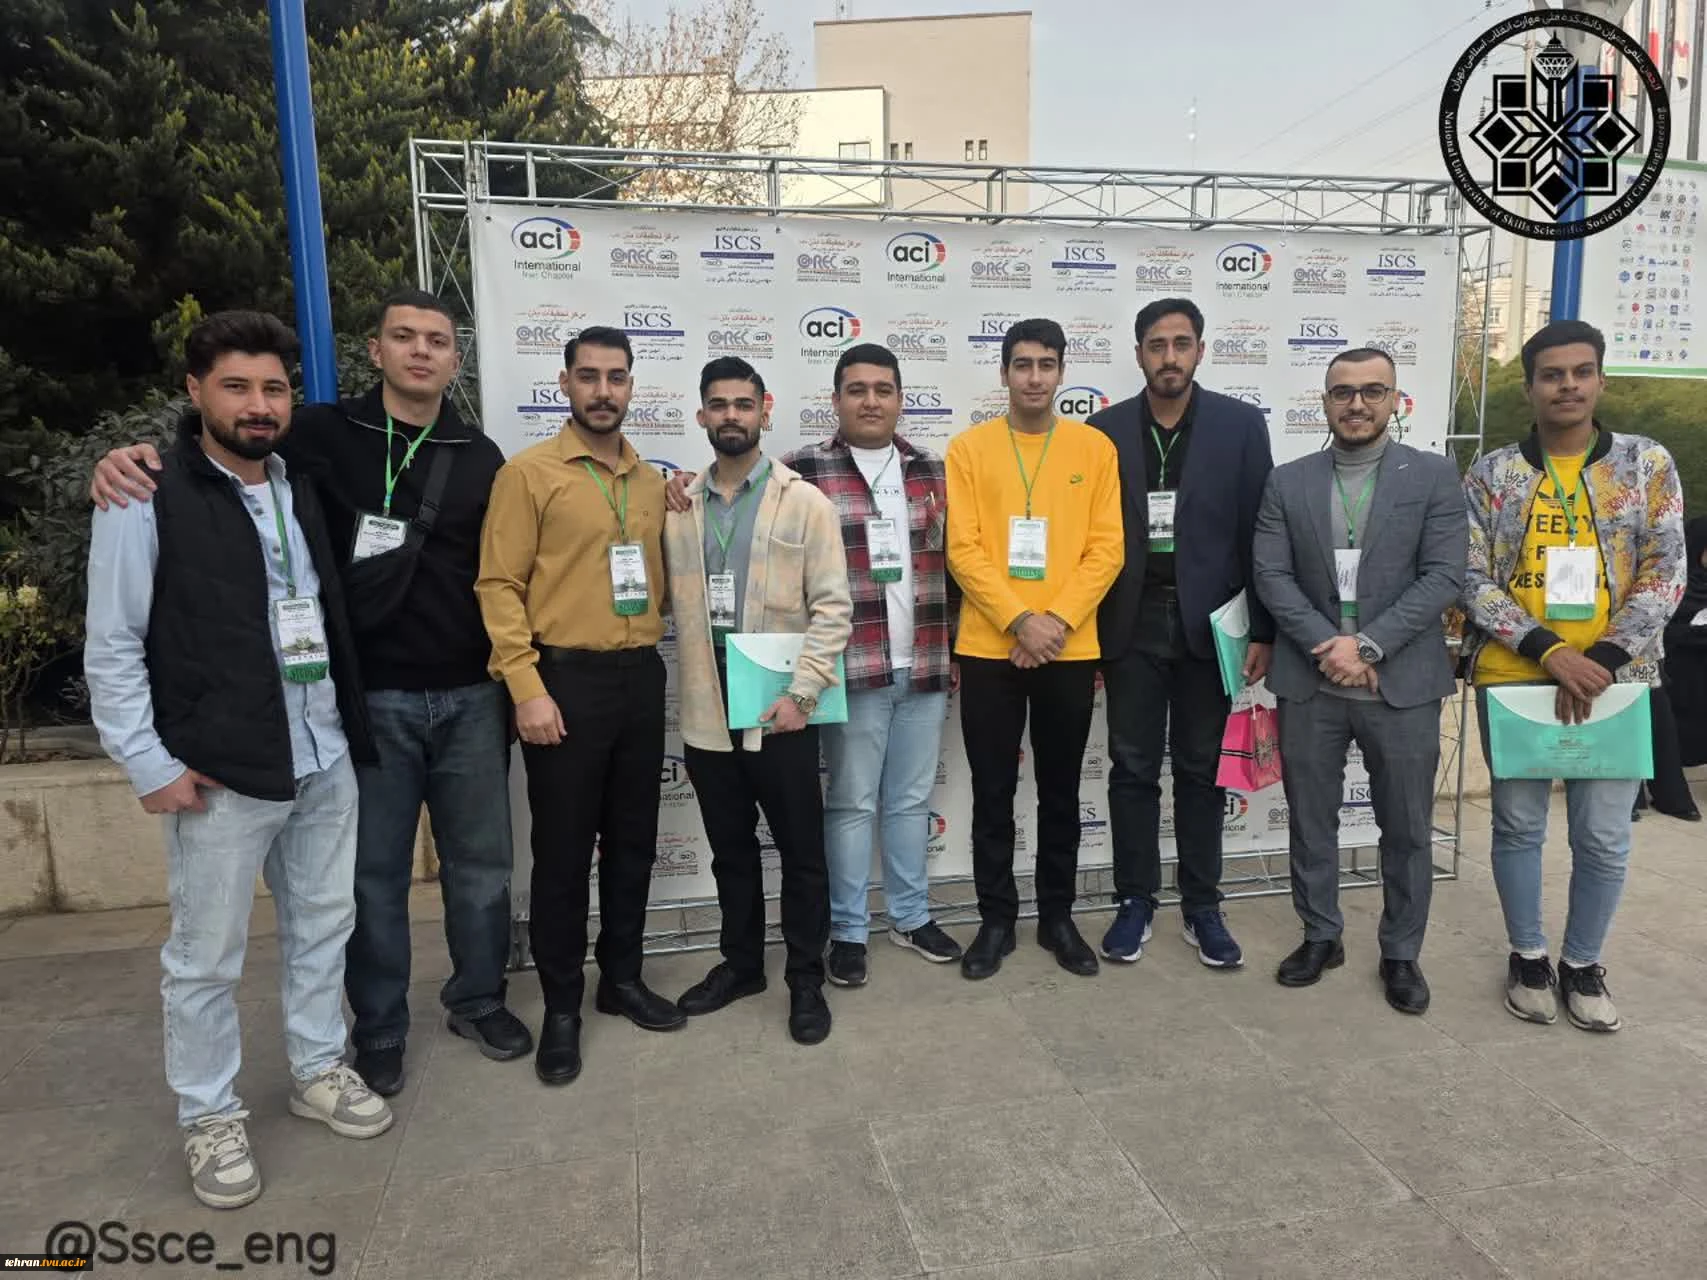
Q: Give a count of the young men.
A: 9